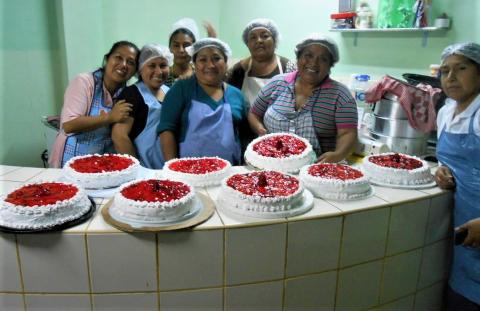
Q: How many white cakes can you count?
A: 8